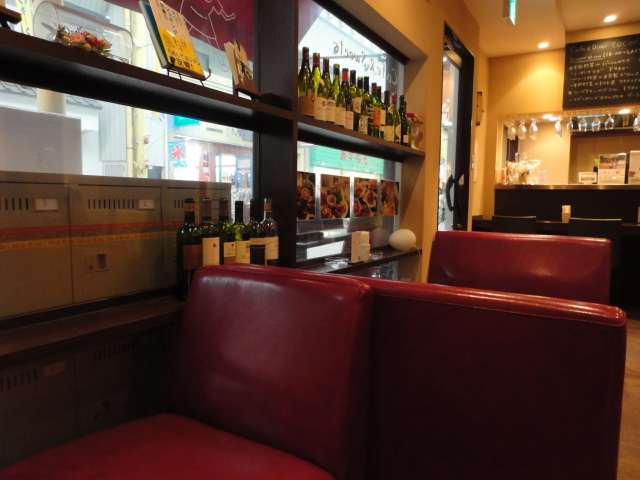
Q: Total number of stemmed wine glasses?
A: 9